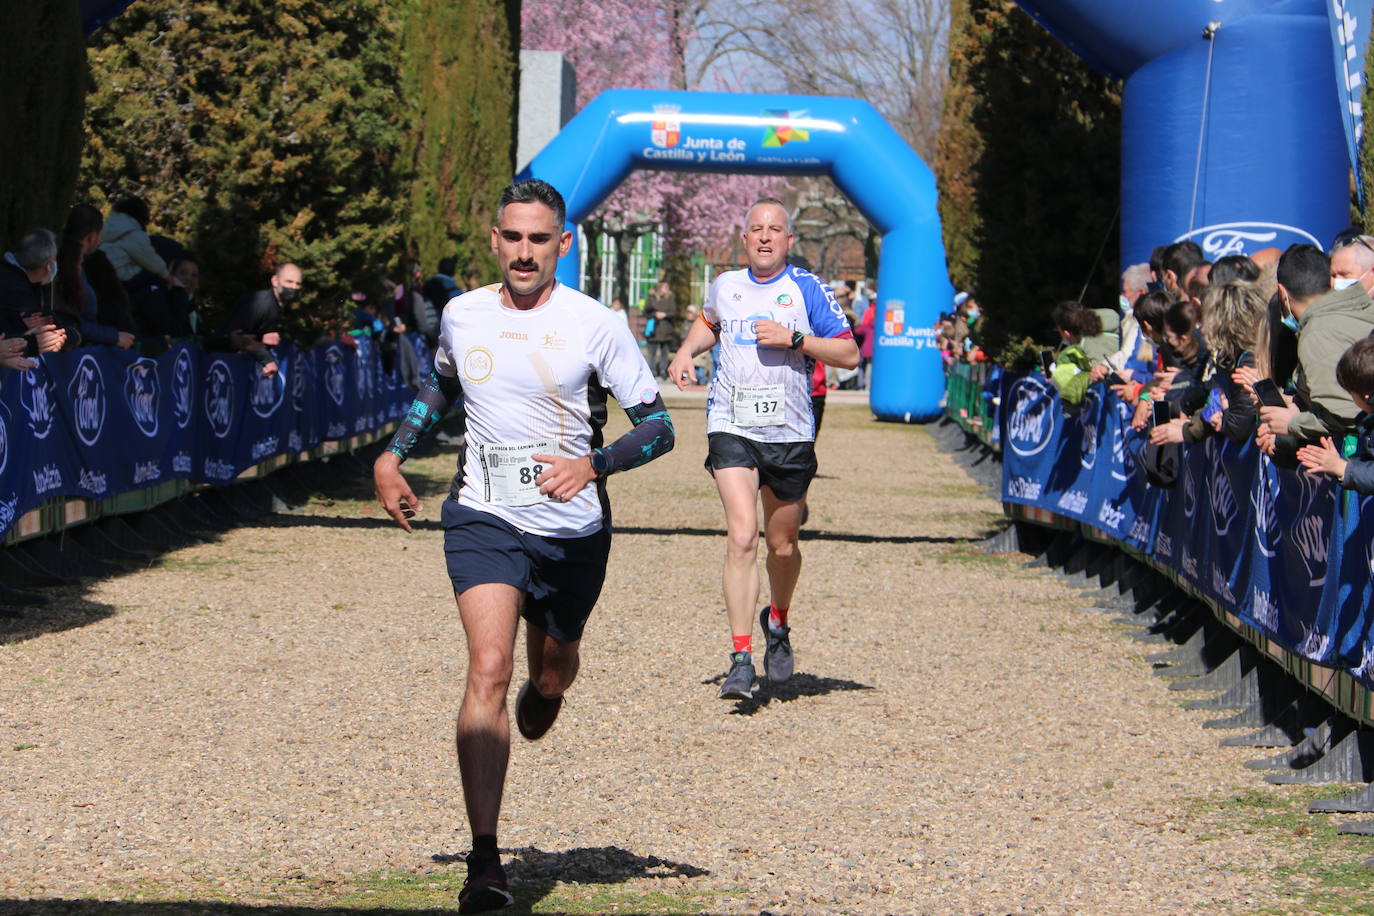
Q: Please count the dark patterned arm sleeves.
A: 2